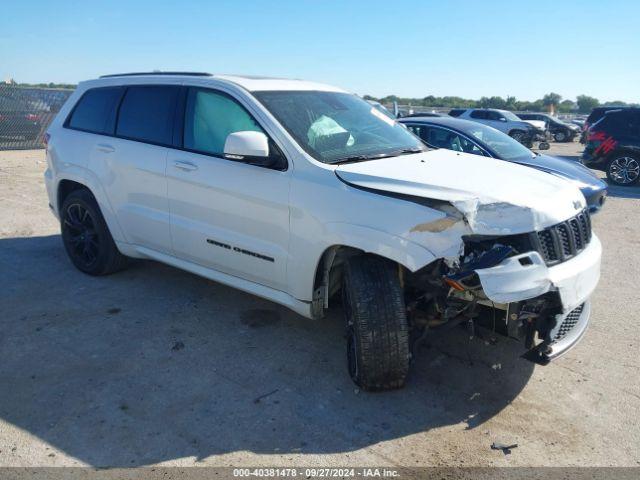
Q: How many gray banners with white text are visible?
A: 1